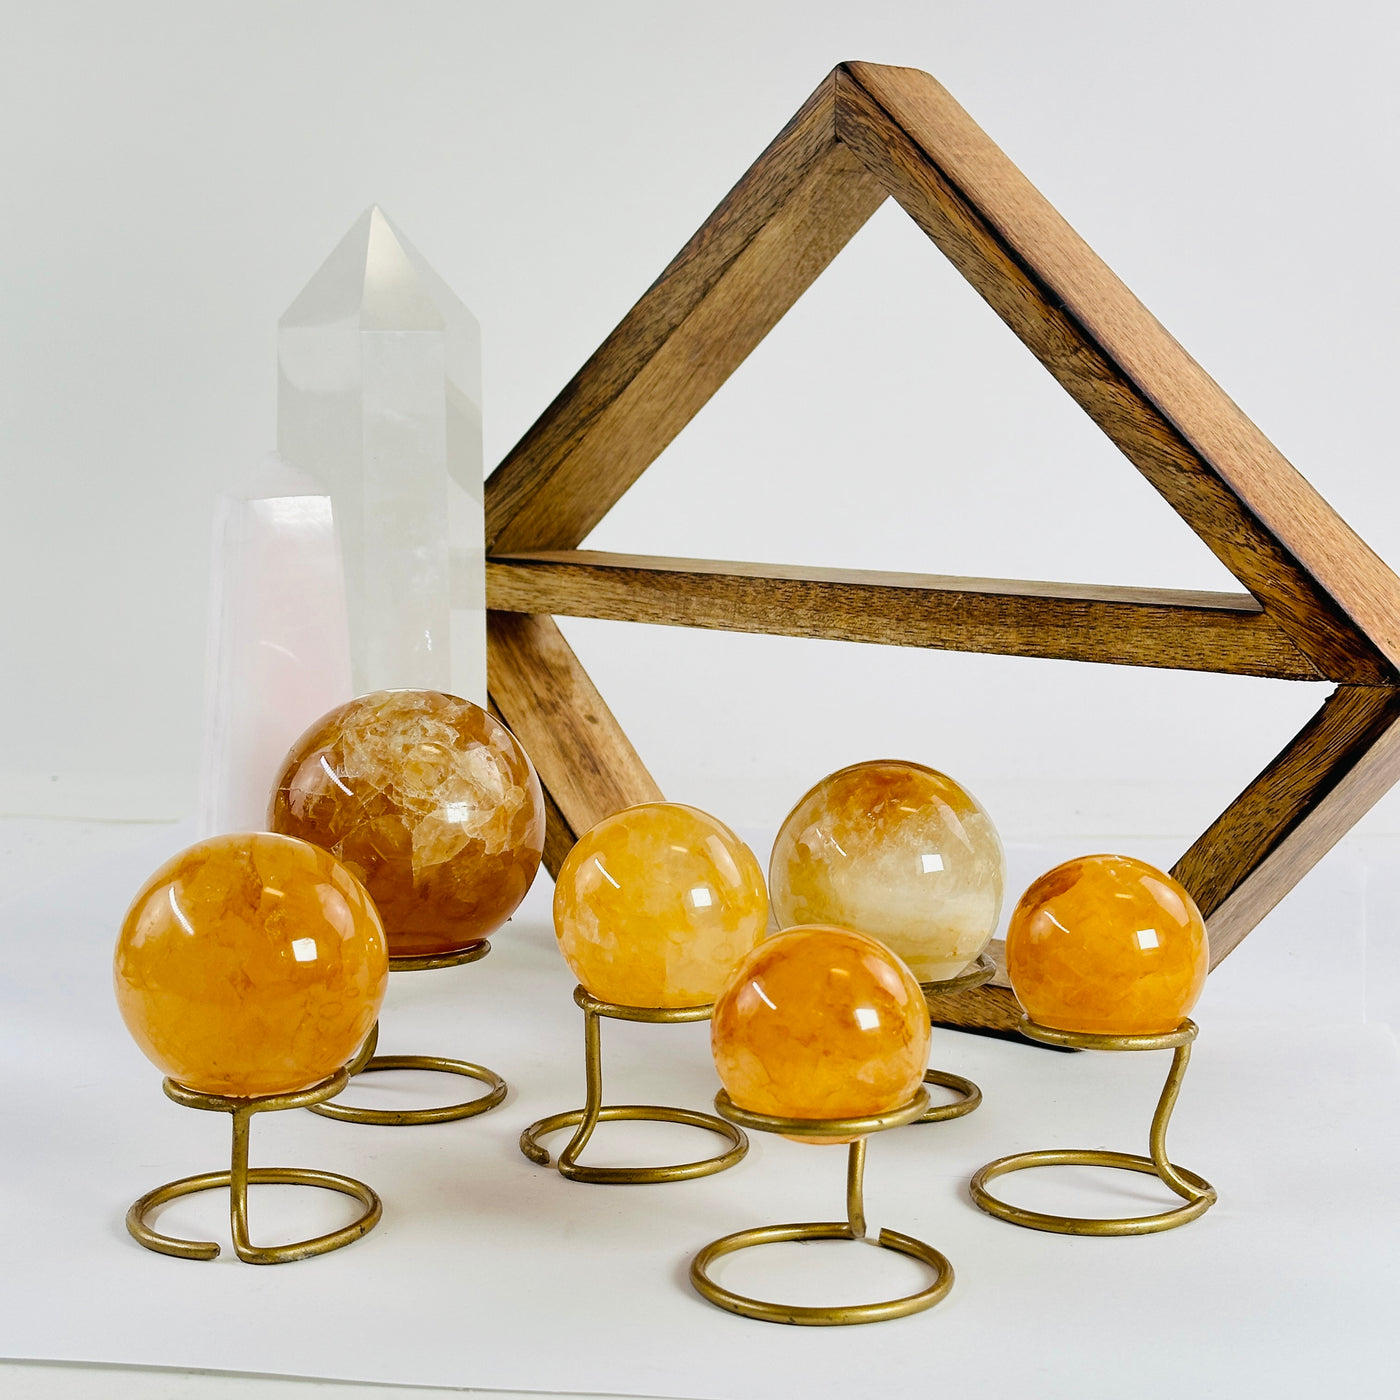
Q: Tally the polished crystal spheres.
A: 6